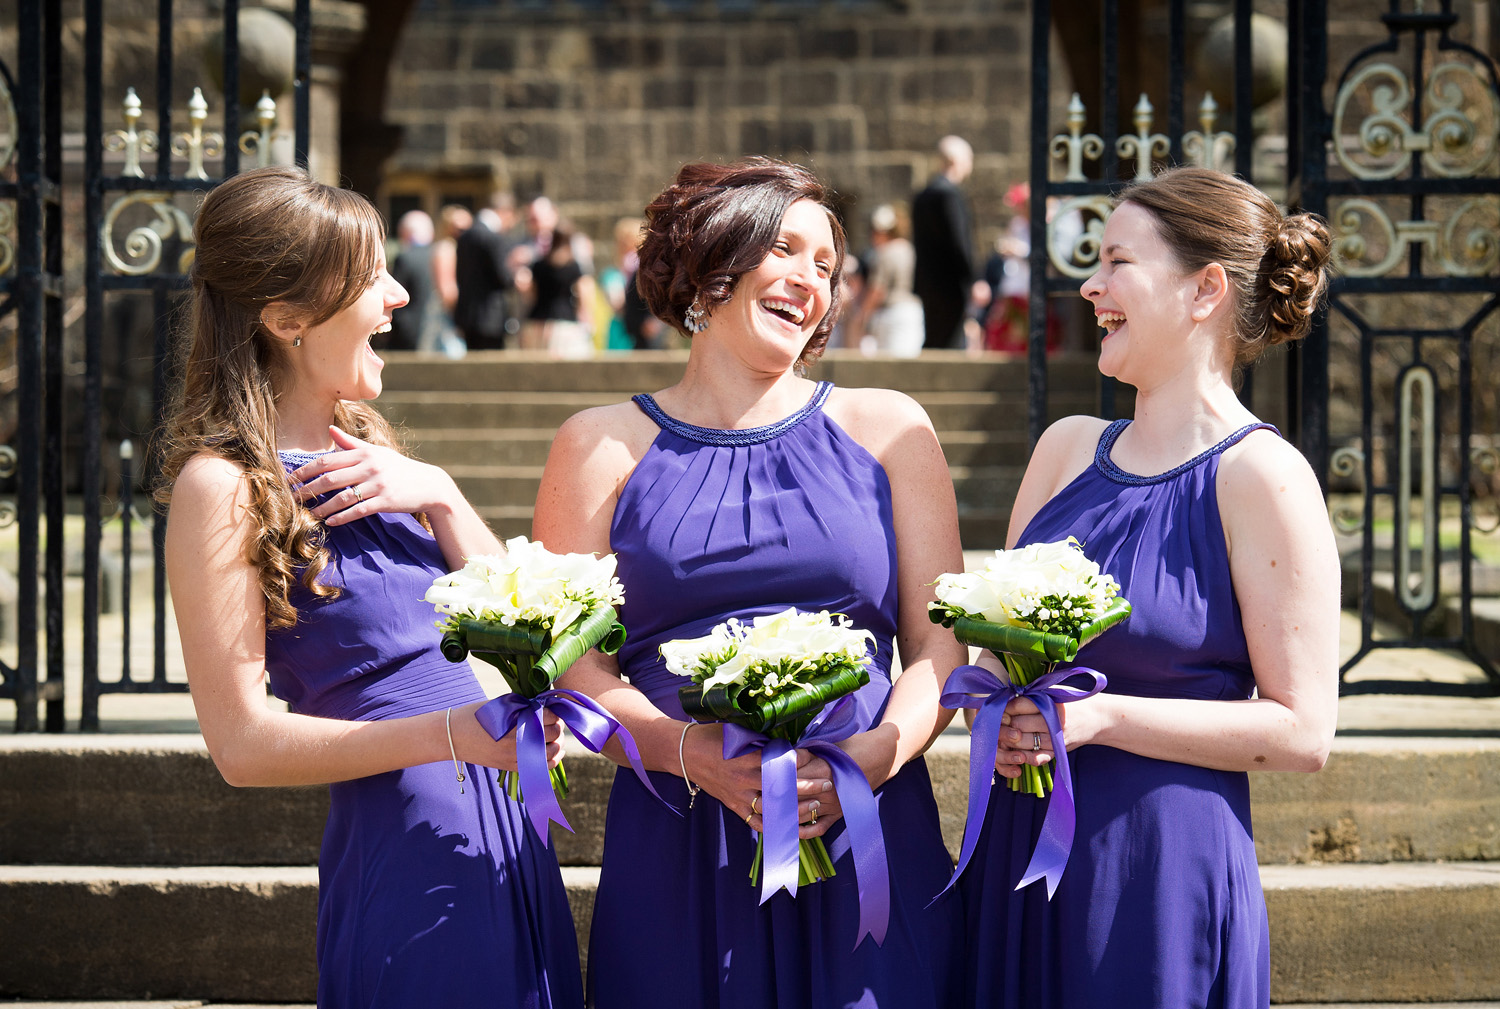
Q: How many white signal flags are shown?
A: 0